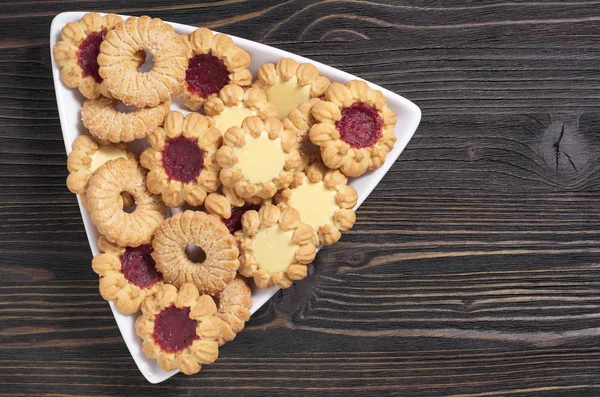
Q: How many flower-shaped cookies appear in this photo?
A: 13